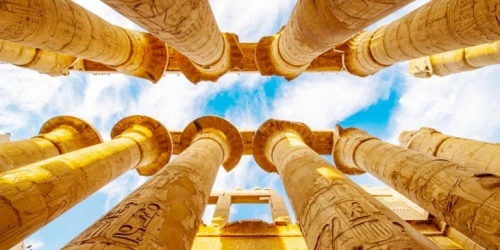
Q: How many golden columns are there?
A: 12